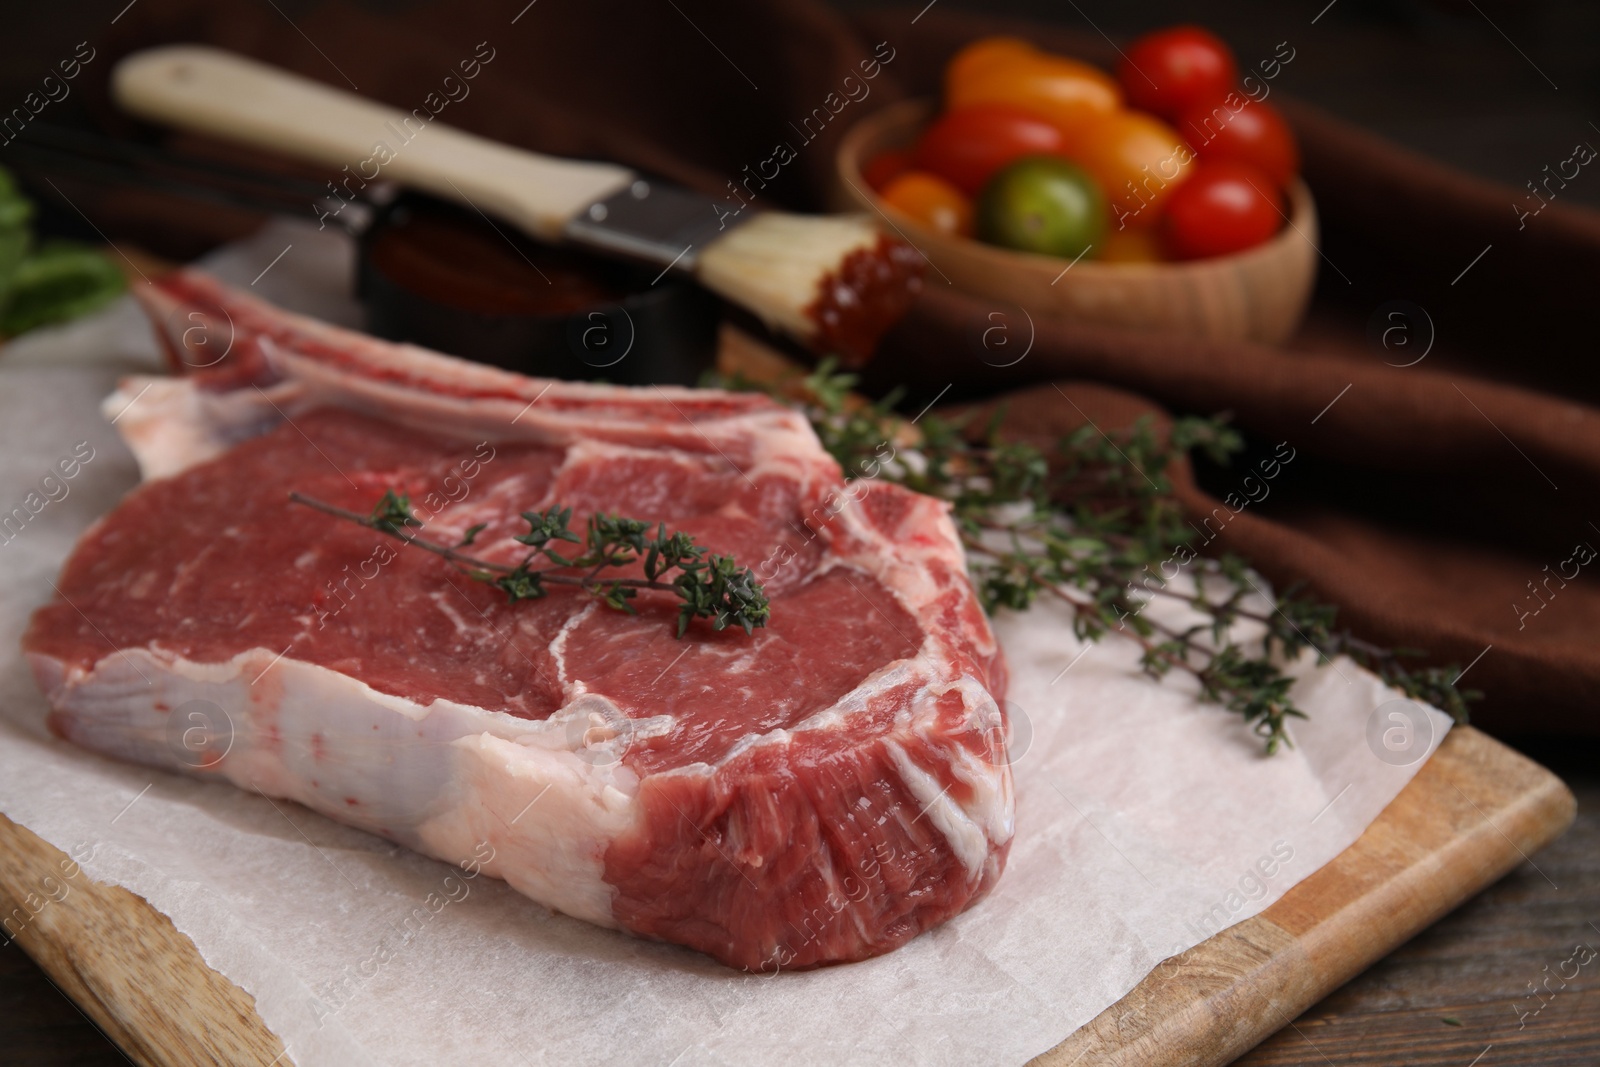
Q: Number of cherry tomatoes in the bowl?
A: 11